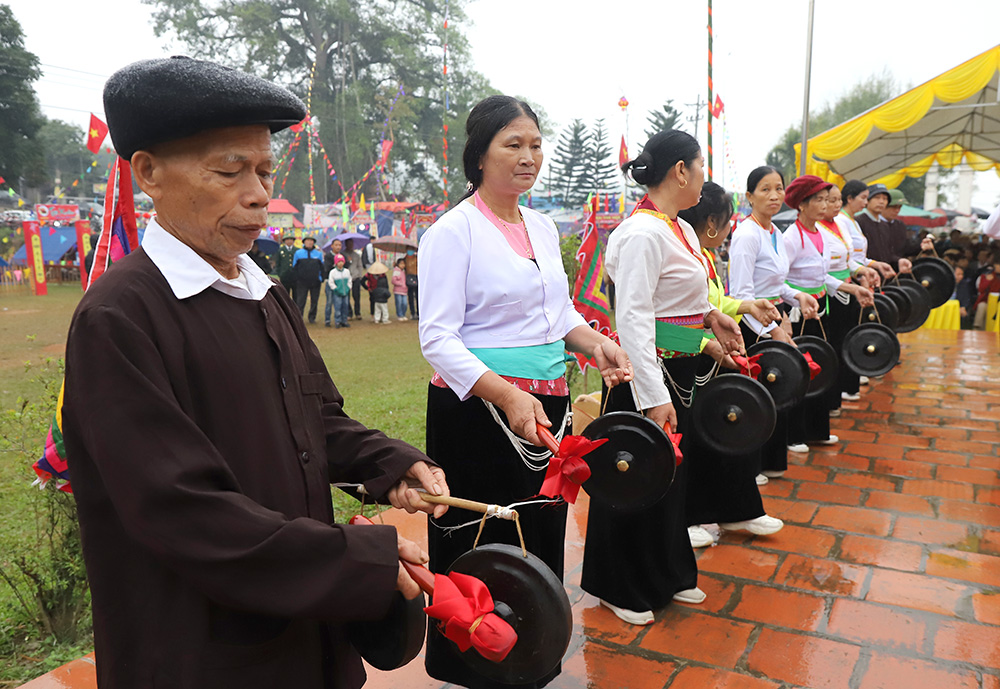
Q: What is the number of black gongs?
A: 11